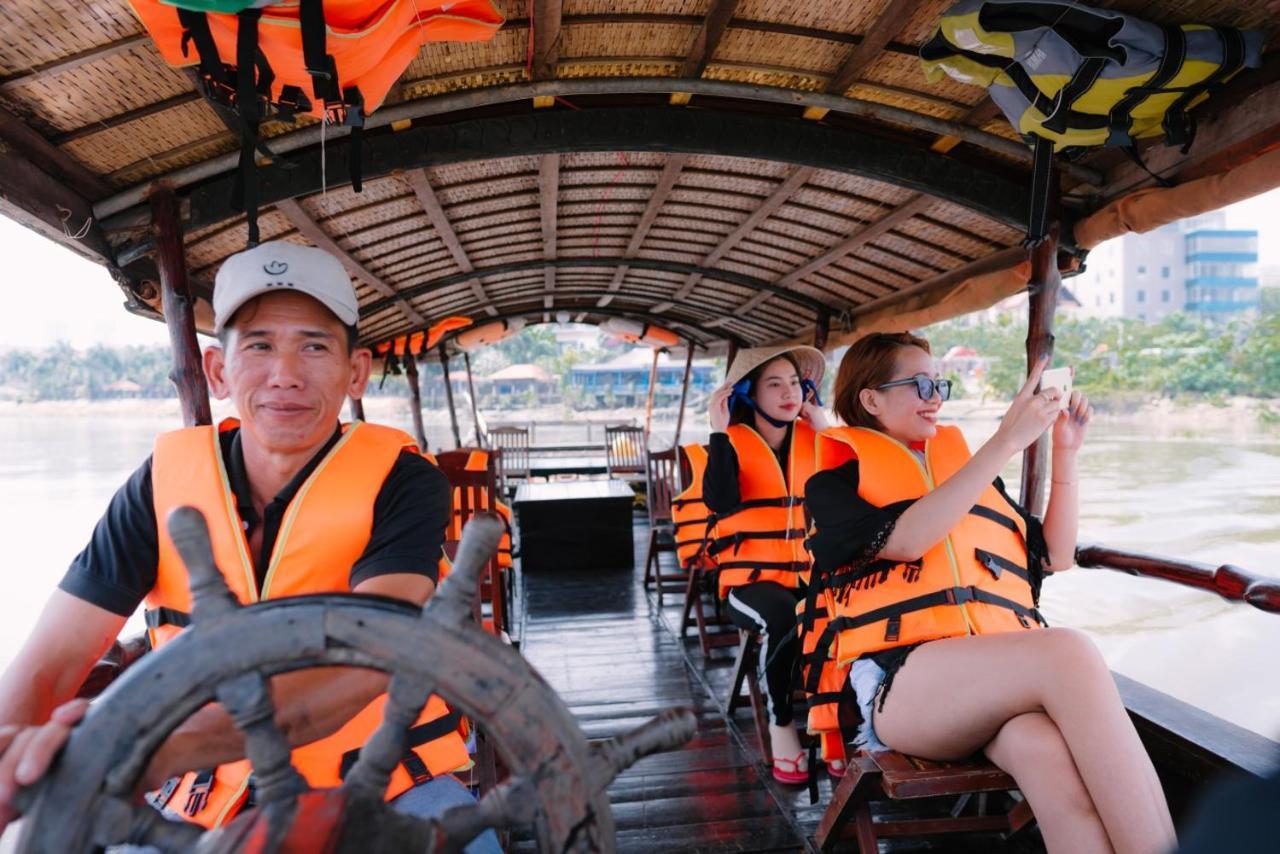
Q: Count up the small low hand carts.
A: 0